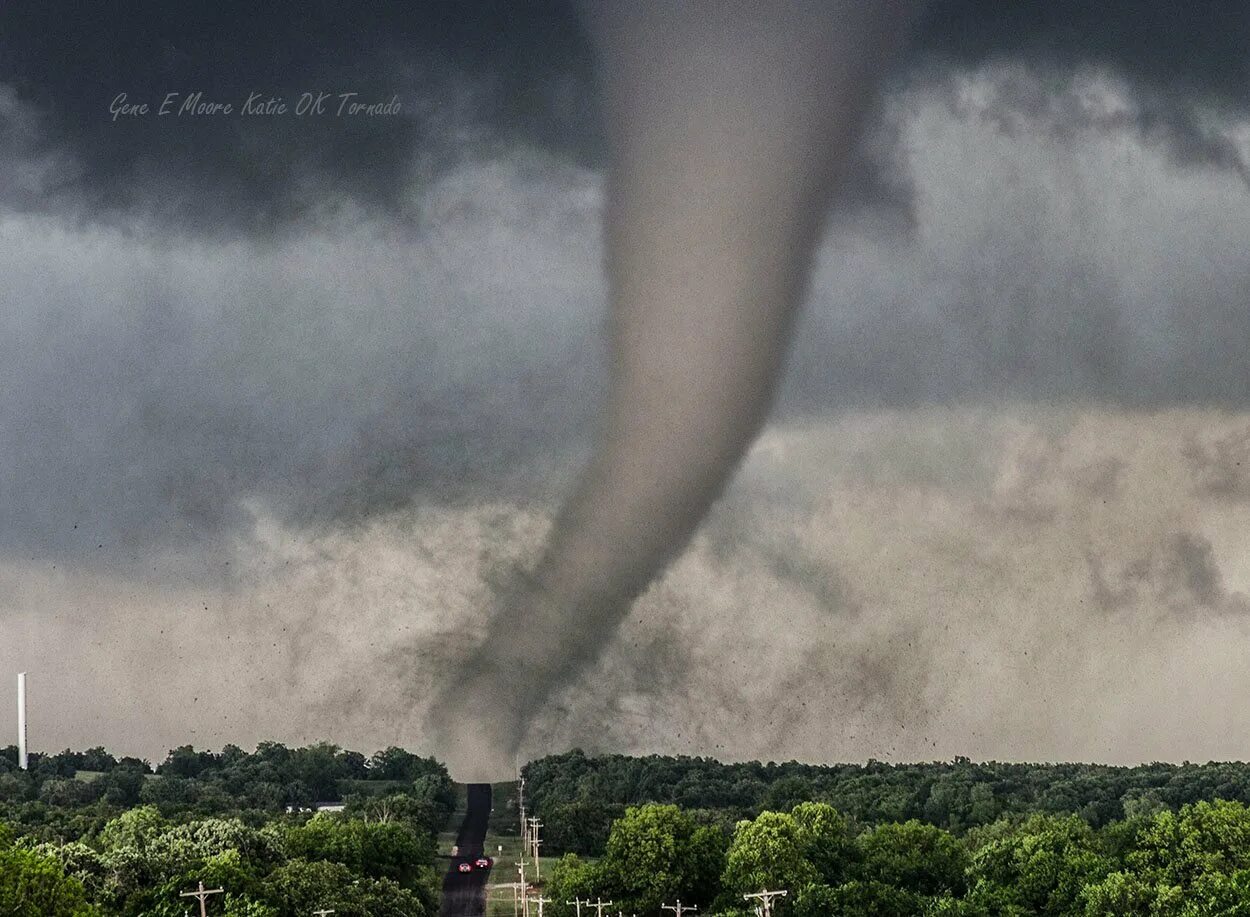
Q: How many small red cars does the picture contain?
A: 2